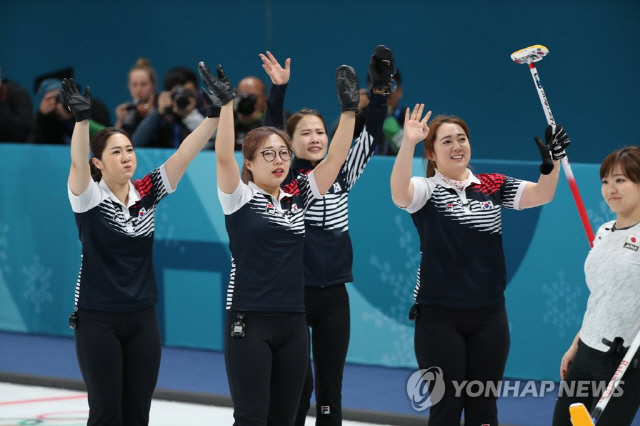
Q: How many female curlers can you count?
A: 5